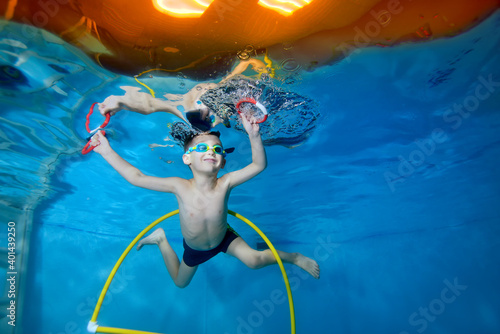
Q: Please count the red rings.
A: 2